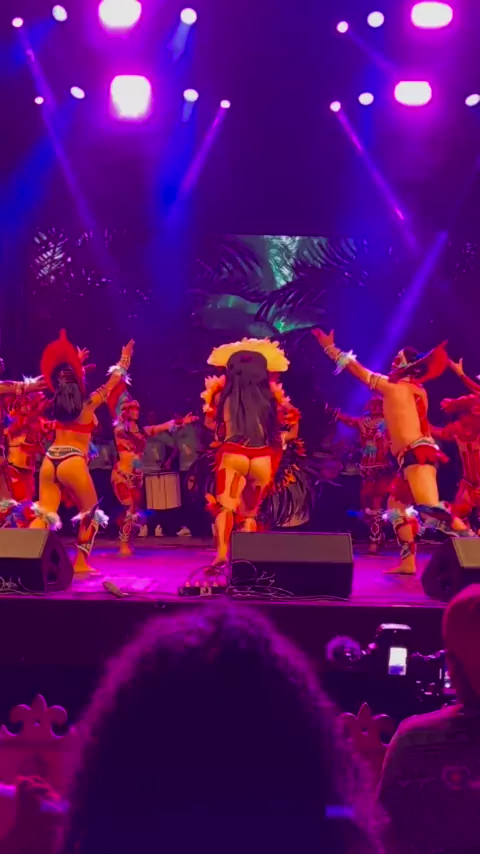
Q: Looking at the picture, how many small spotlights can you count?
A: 12